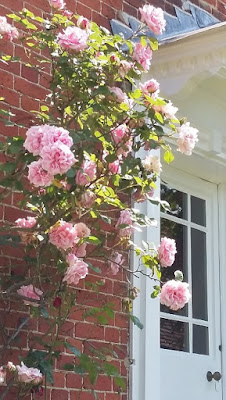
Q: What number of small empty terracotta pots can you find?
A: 0